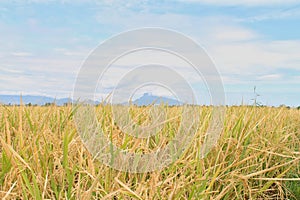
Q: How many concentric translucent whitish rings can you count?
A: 2